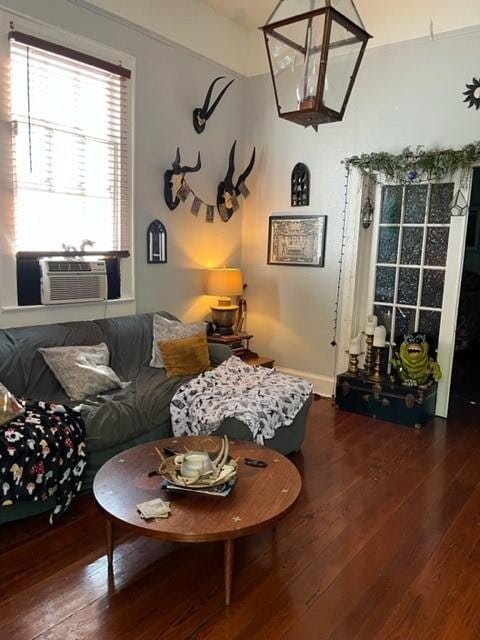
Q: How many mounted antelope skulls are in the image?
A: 3